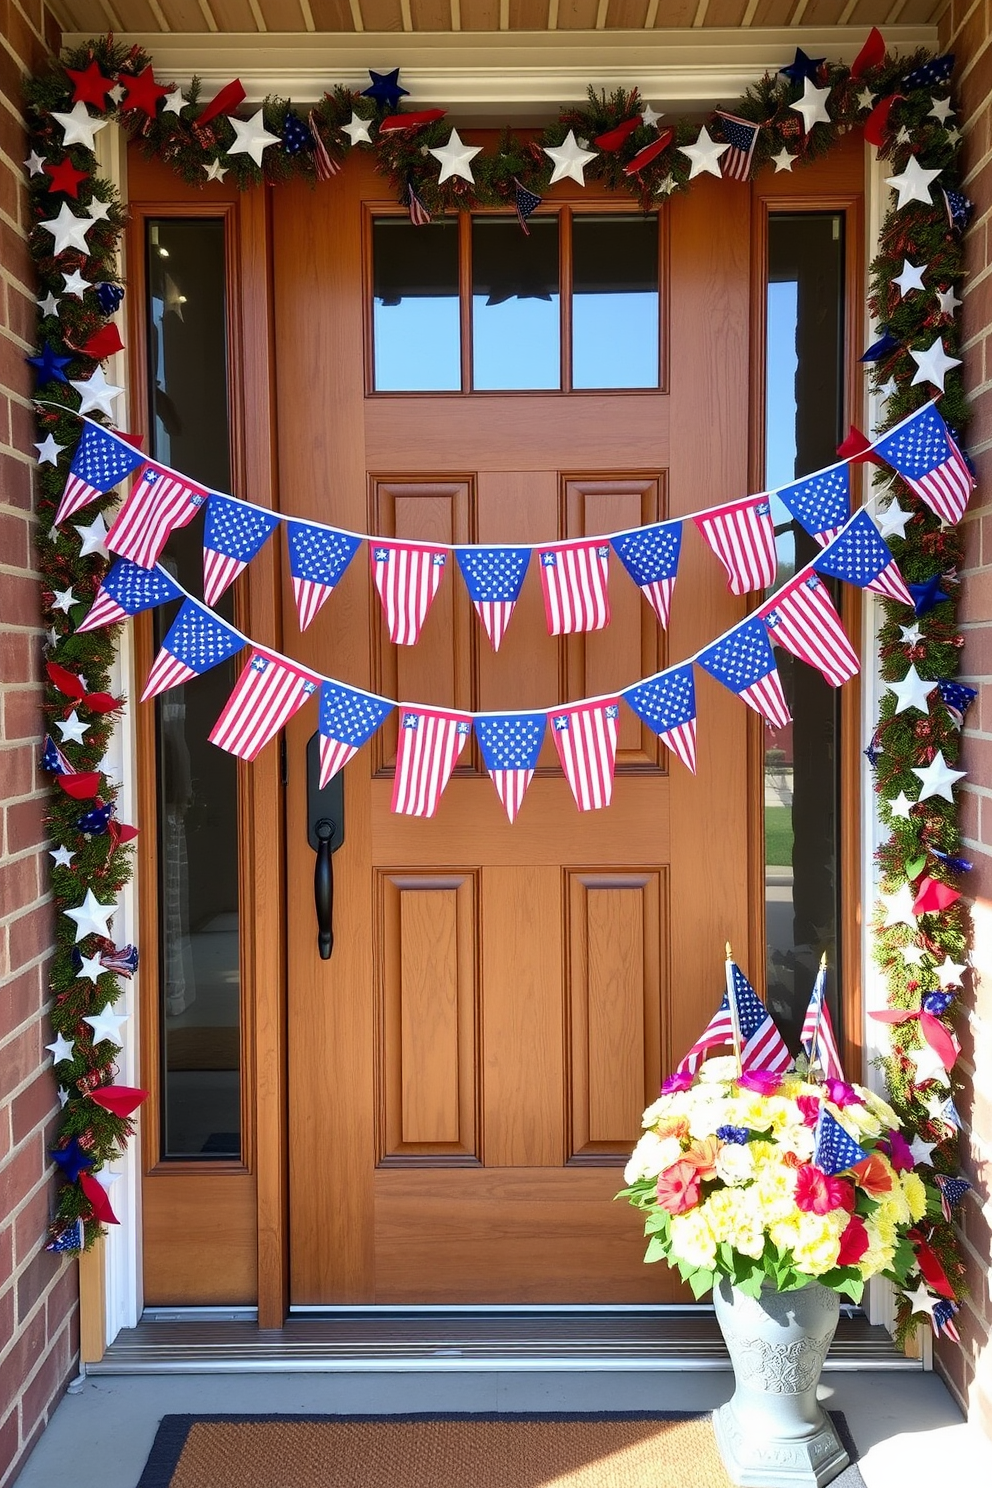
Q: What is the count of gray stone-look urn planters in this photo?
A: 1